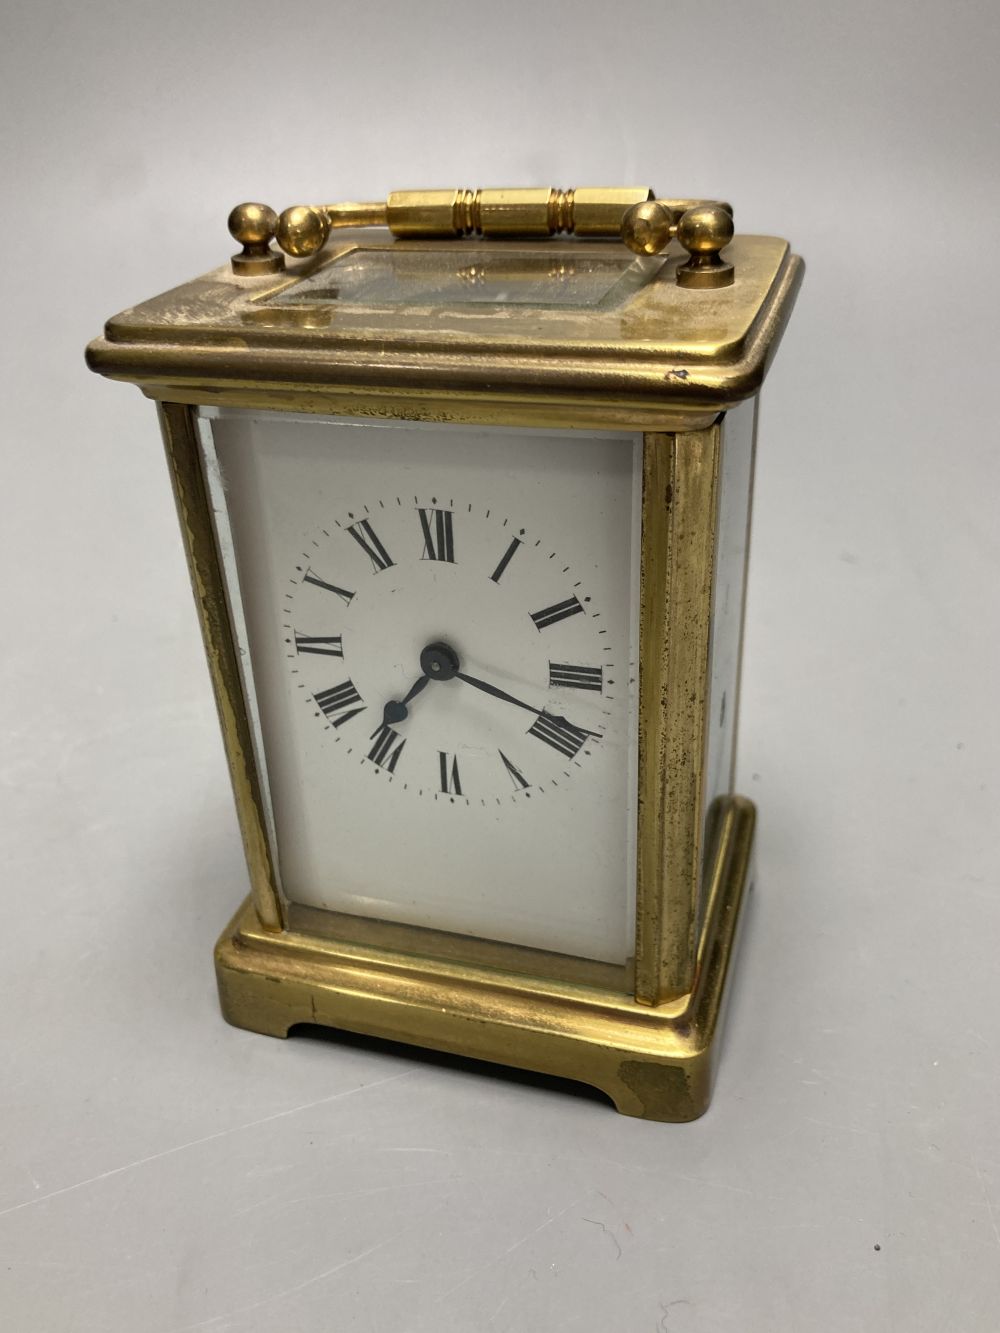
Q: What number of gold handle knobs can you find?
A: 4